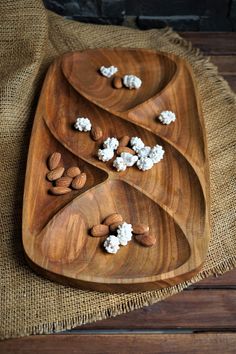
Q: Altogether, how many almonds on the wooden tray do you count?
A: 15